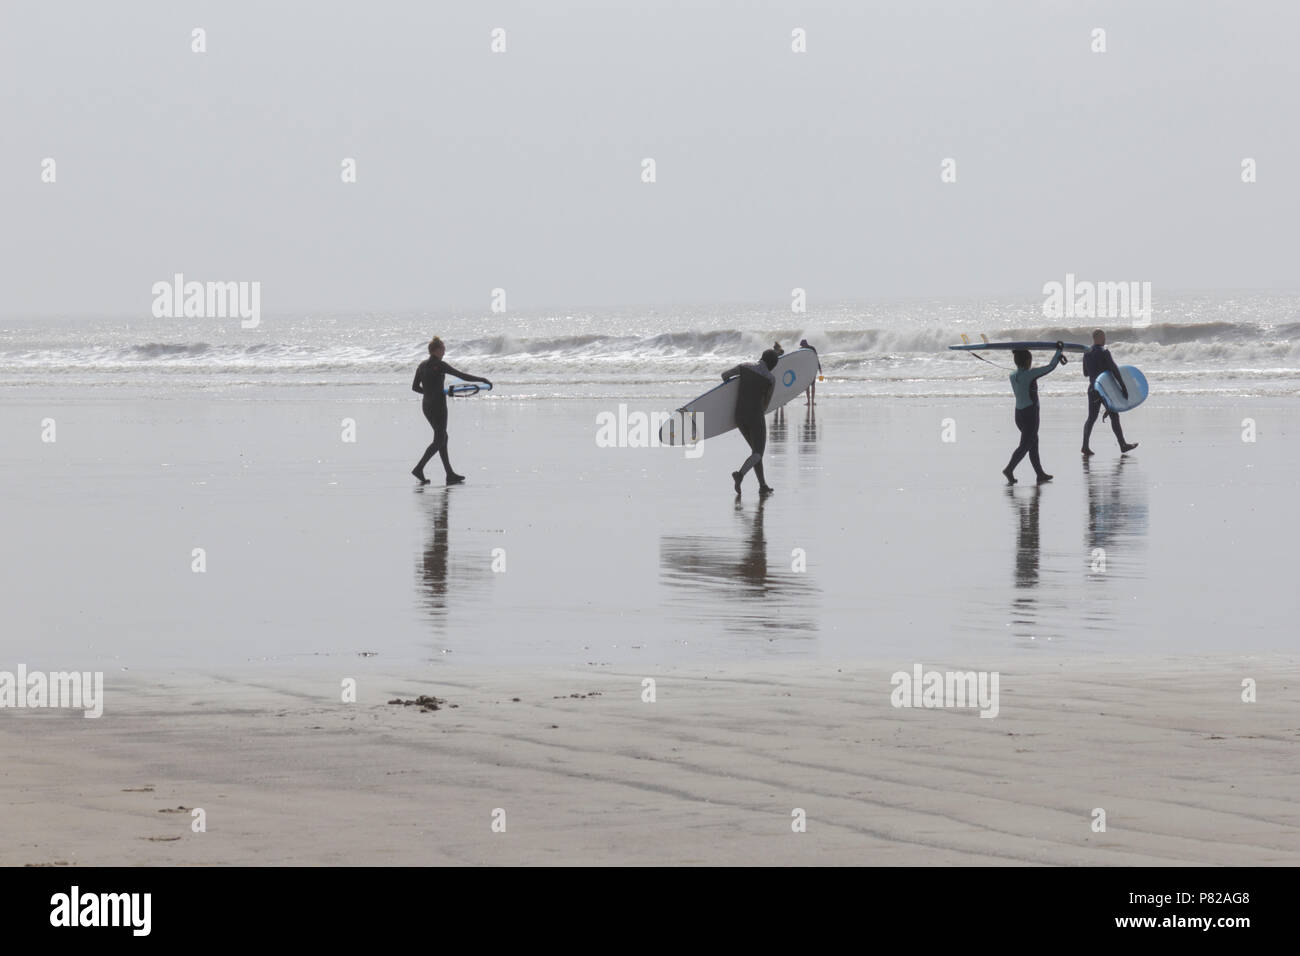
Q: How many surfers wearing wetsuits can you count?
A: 4